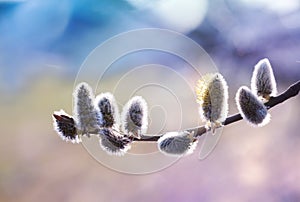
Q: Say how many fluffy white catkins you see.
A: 9